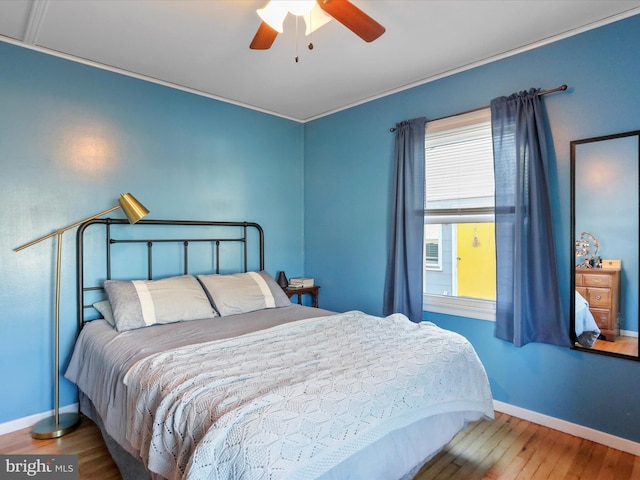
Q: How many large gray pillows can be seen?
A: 2